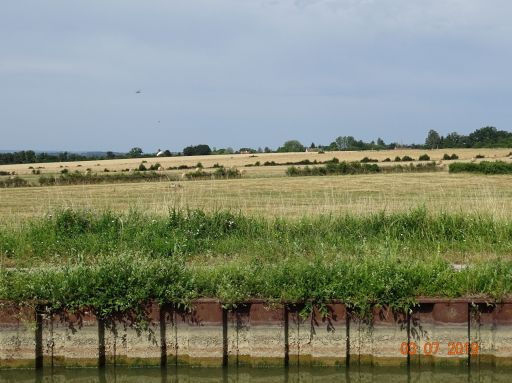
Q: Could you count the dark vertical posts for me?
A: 8